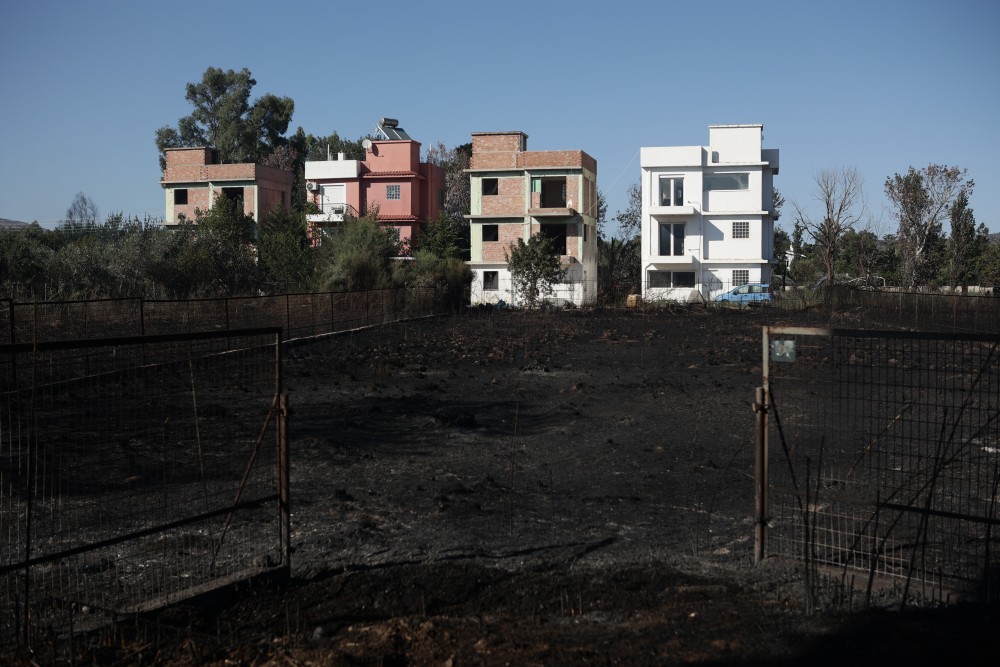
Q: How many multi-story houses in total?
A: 4